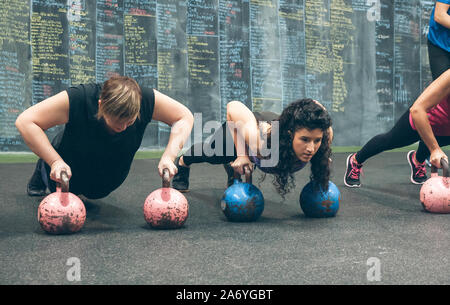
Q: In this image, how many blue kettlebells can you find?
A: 2